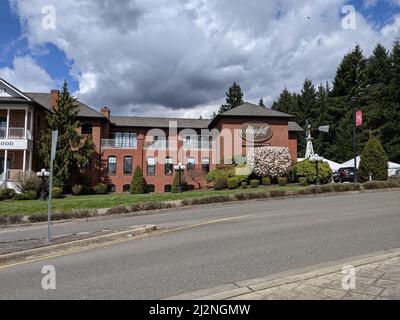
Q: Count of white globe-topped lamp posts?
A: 3